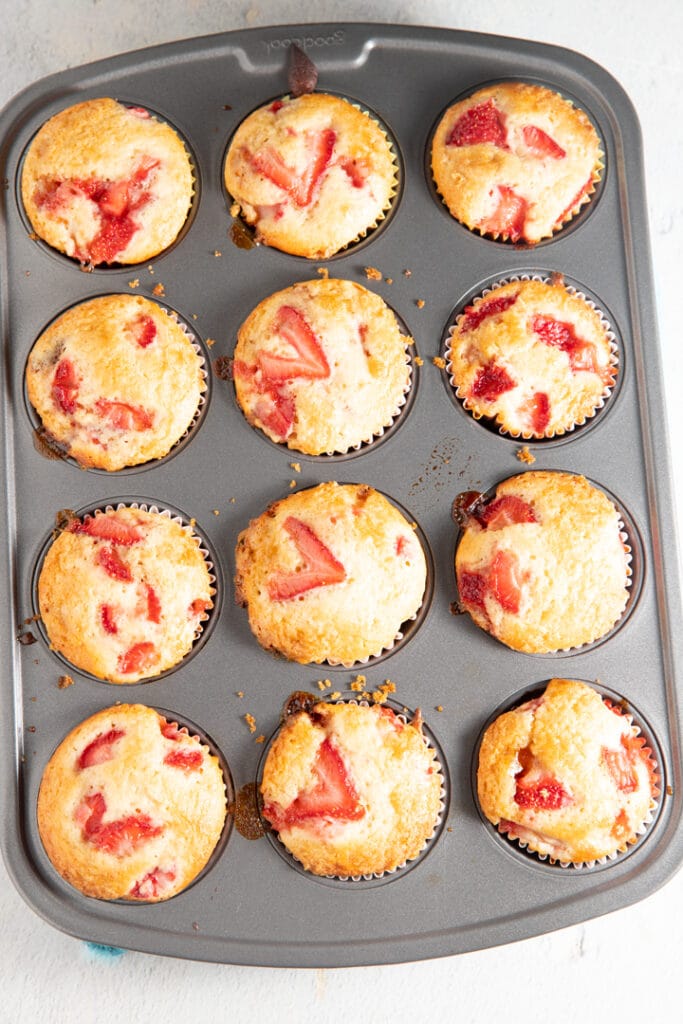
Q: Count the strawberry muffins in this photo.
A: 12